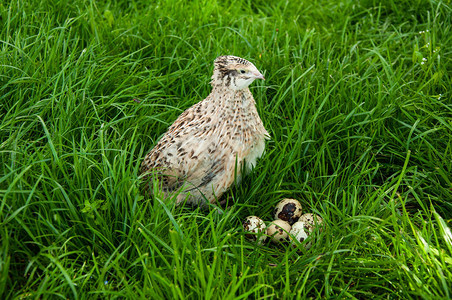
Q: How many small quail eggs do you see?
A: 5